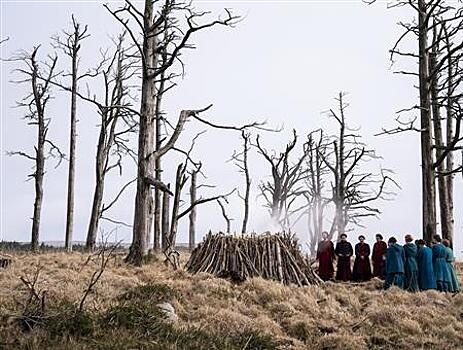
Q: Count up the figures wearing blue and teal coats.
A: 5